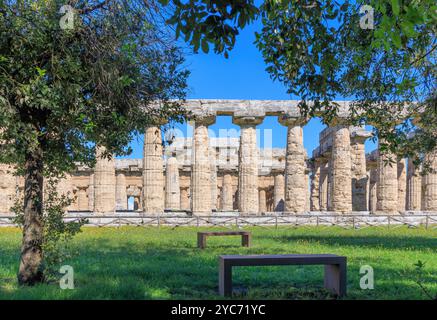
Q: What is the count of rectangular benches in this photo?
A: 2